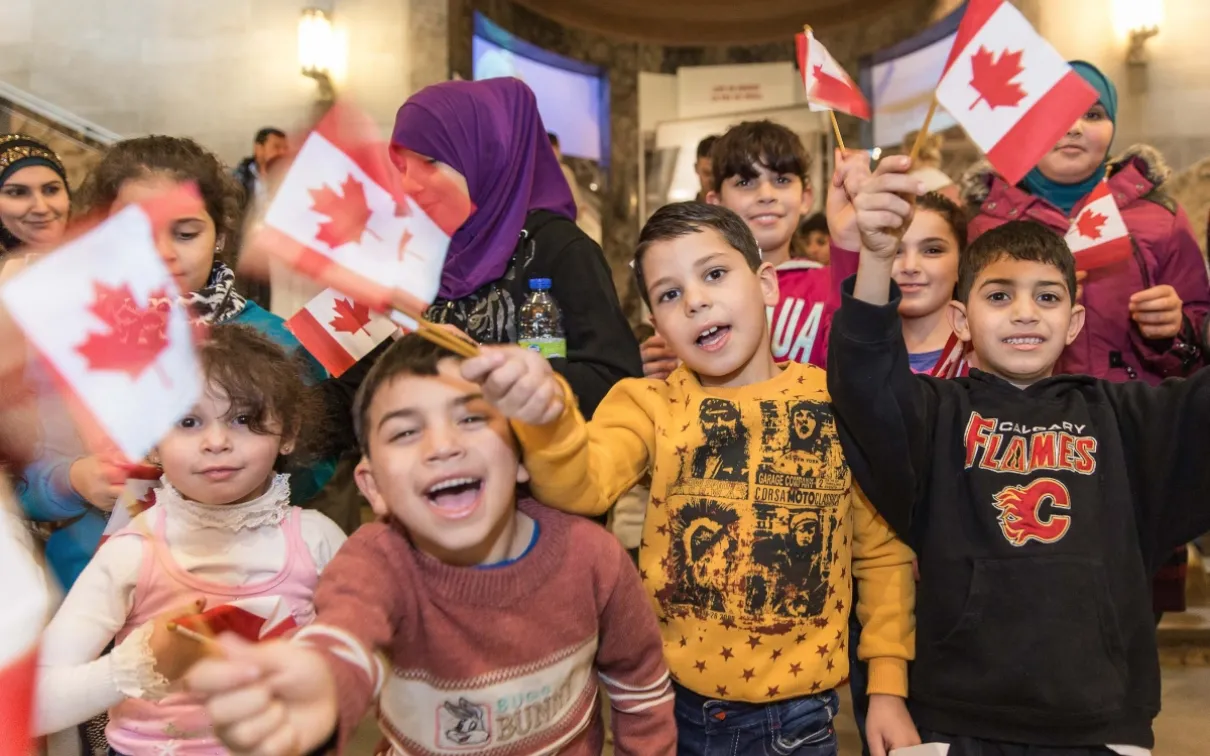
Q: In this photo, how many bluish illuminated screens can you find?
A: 2